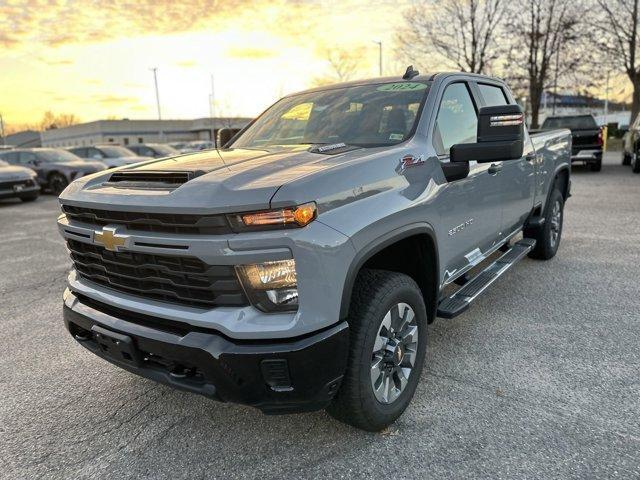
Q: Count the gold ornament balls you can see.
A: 0